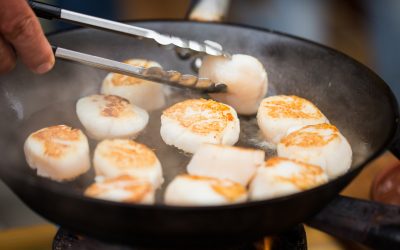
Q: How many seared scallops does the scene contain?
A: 12